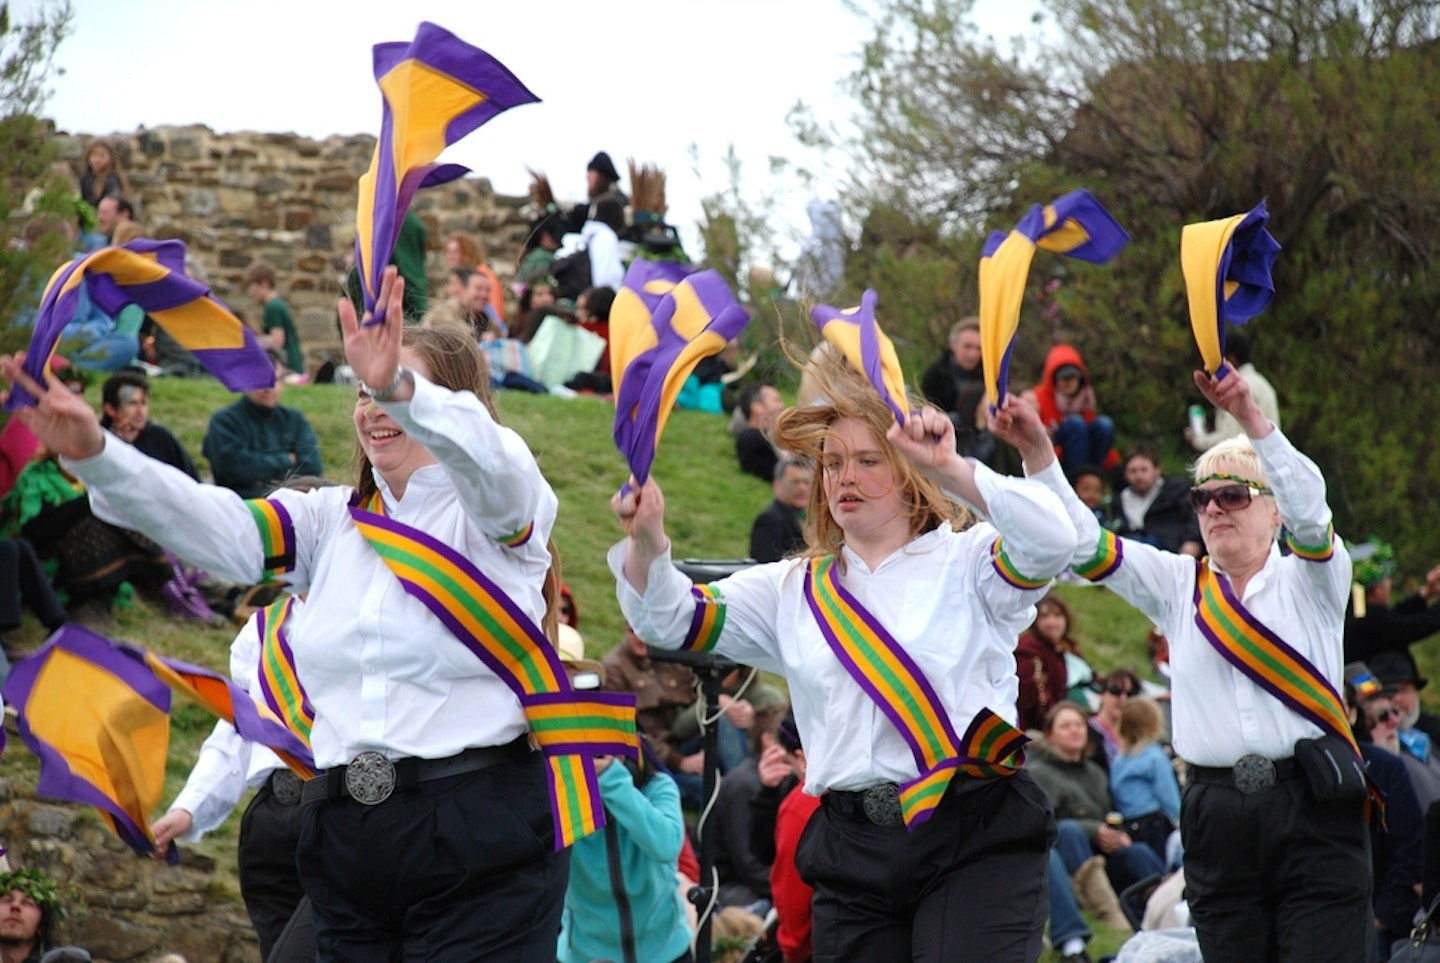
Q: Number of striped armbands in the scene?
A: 6